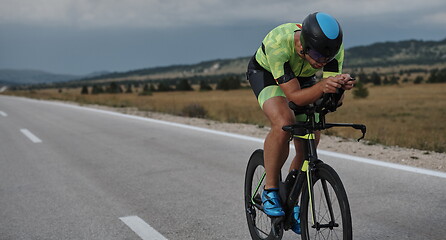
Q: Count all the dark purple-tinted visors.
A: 1